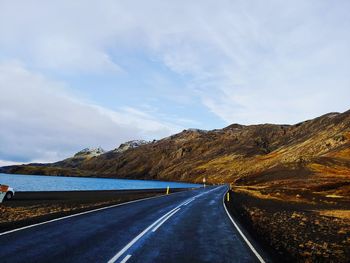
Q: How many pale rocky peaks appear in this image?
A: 2